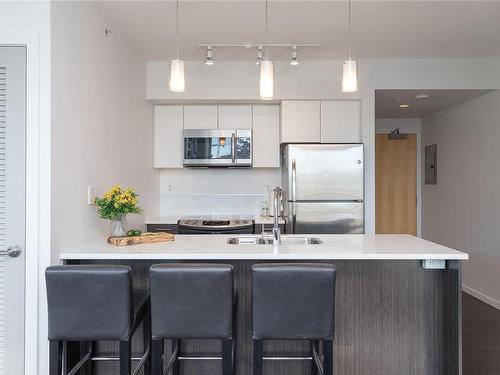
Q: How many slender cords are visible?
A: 3